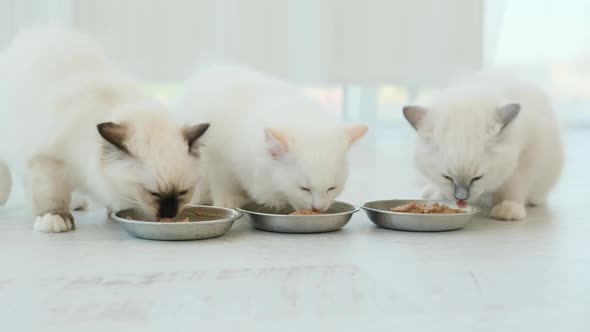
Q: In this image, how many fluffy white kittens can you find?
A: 3